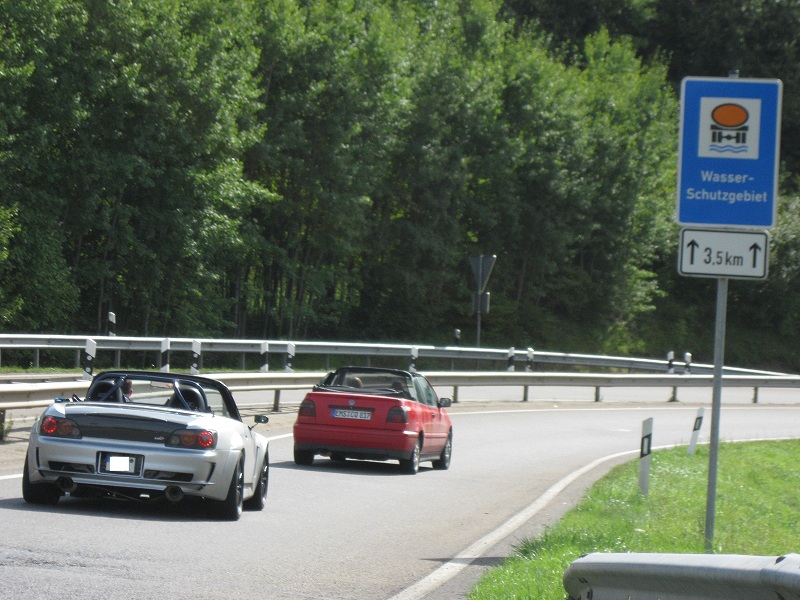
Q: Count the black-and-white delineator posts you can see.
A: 14